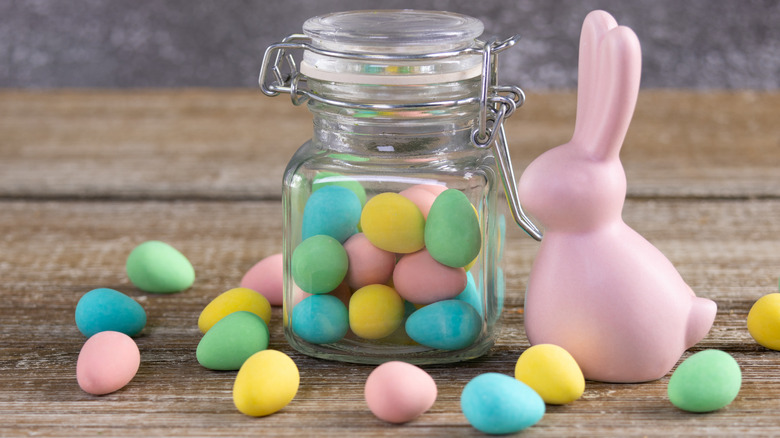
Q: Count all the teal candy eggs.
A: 6